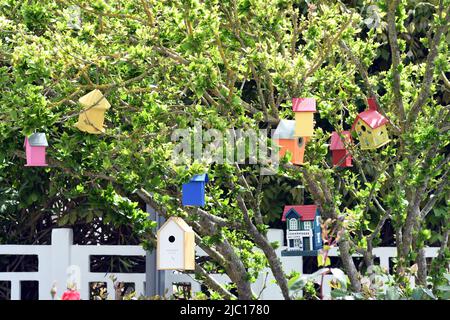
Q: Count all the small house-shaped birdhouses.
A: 9